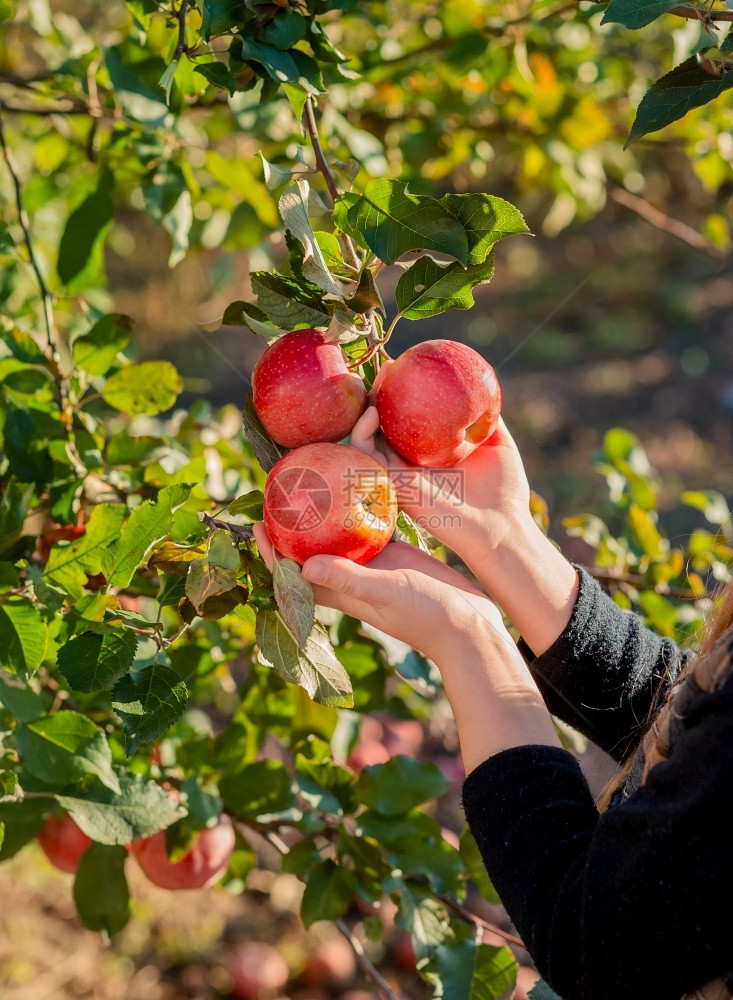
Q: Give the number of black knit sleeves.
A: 2